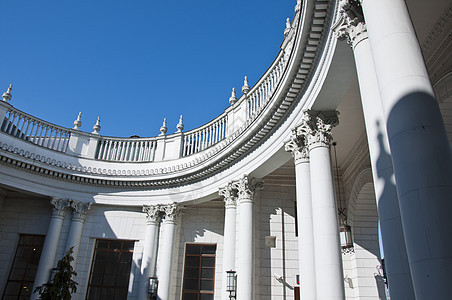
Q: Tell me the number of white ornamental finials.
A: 9